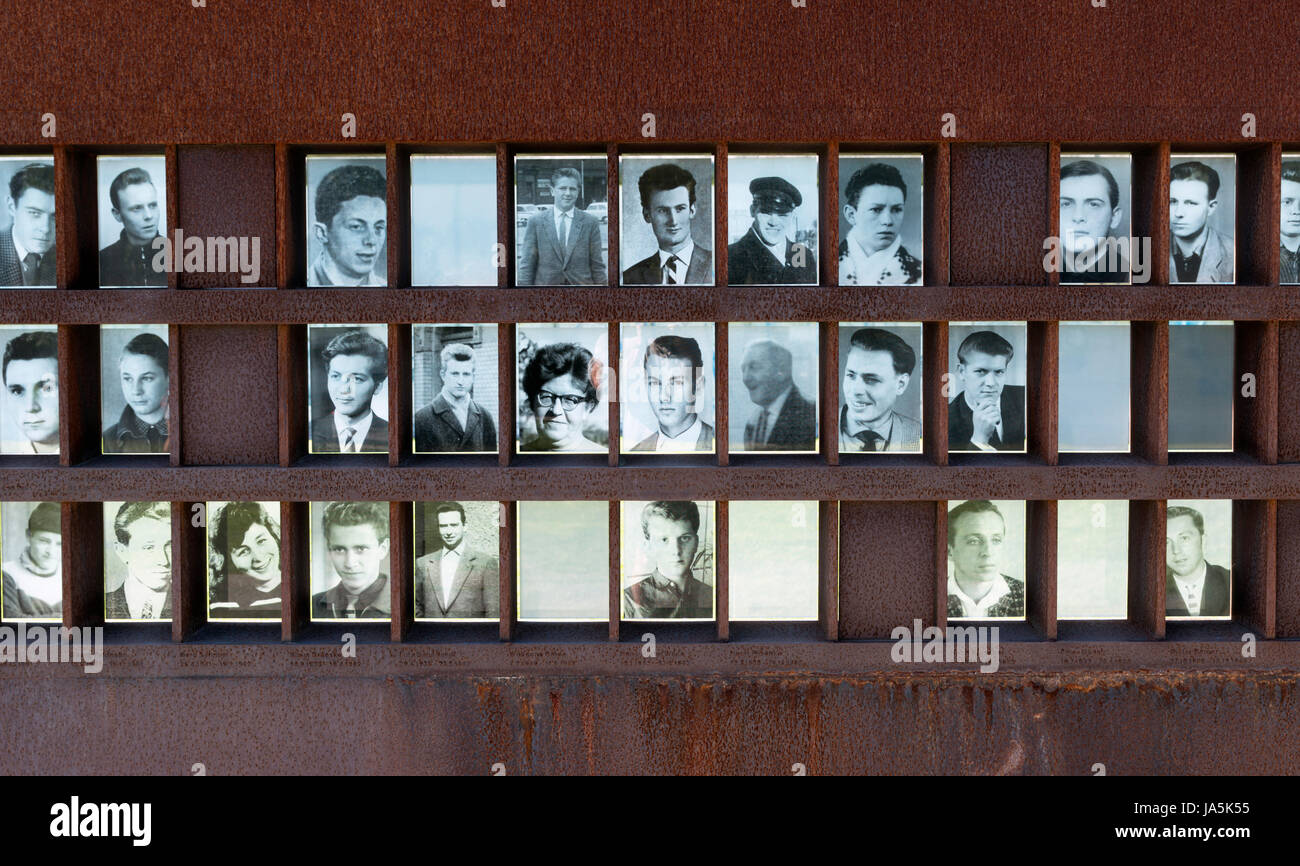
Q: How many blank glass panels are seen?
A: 6